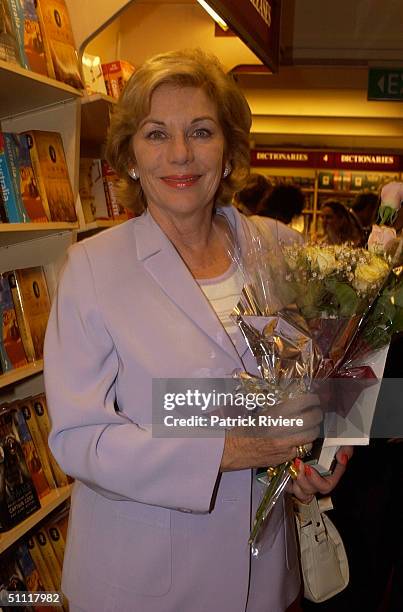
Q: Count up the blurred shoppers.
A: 4